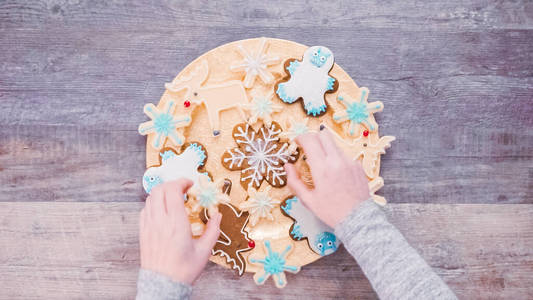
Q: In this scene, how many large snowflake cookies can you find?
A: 1